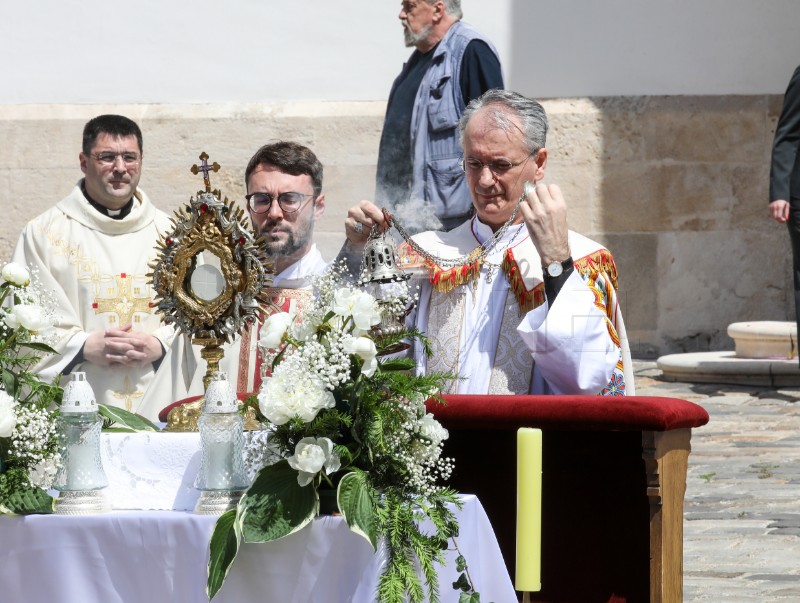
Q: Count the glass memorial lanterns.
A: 2